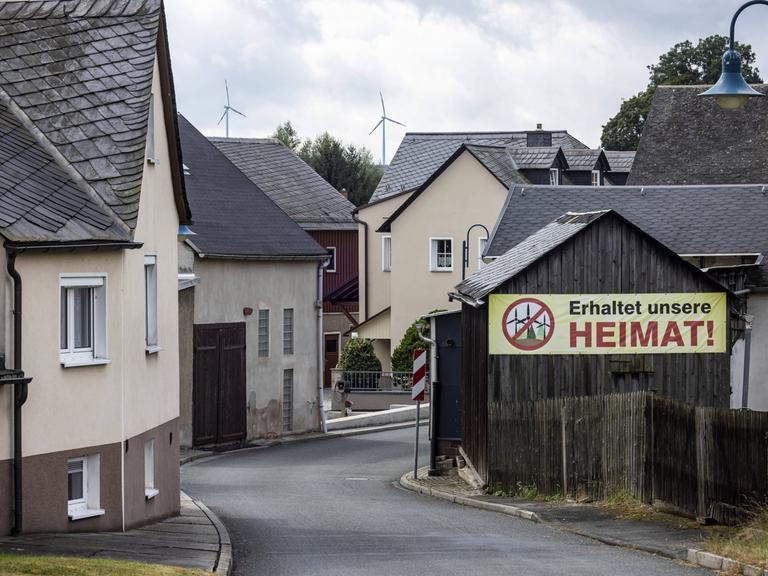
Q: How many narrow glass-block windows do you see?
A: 3